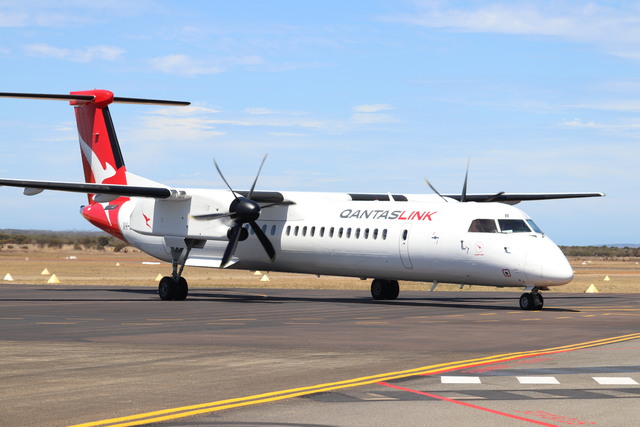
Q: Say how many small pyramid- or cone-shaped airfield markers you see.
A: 9